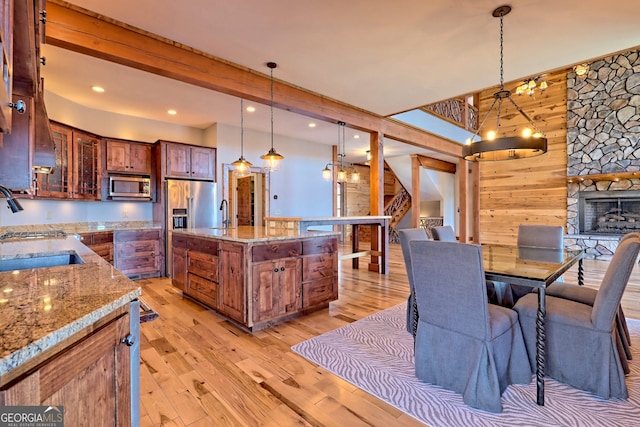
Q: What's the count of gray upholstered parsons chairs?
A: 6